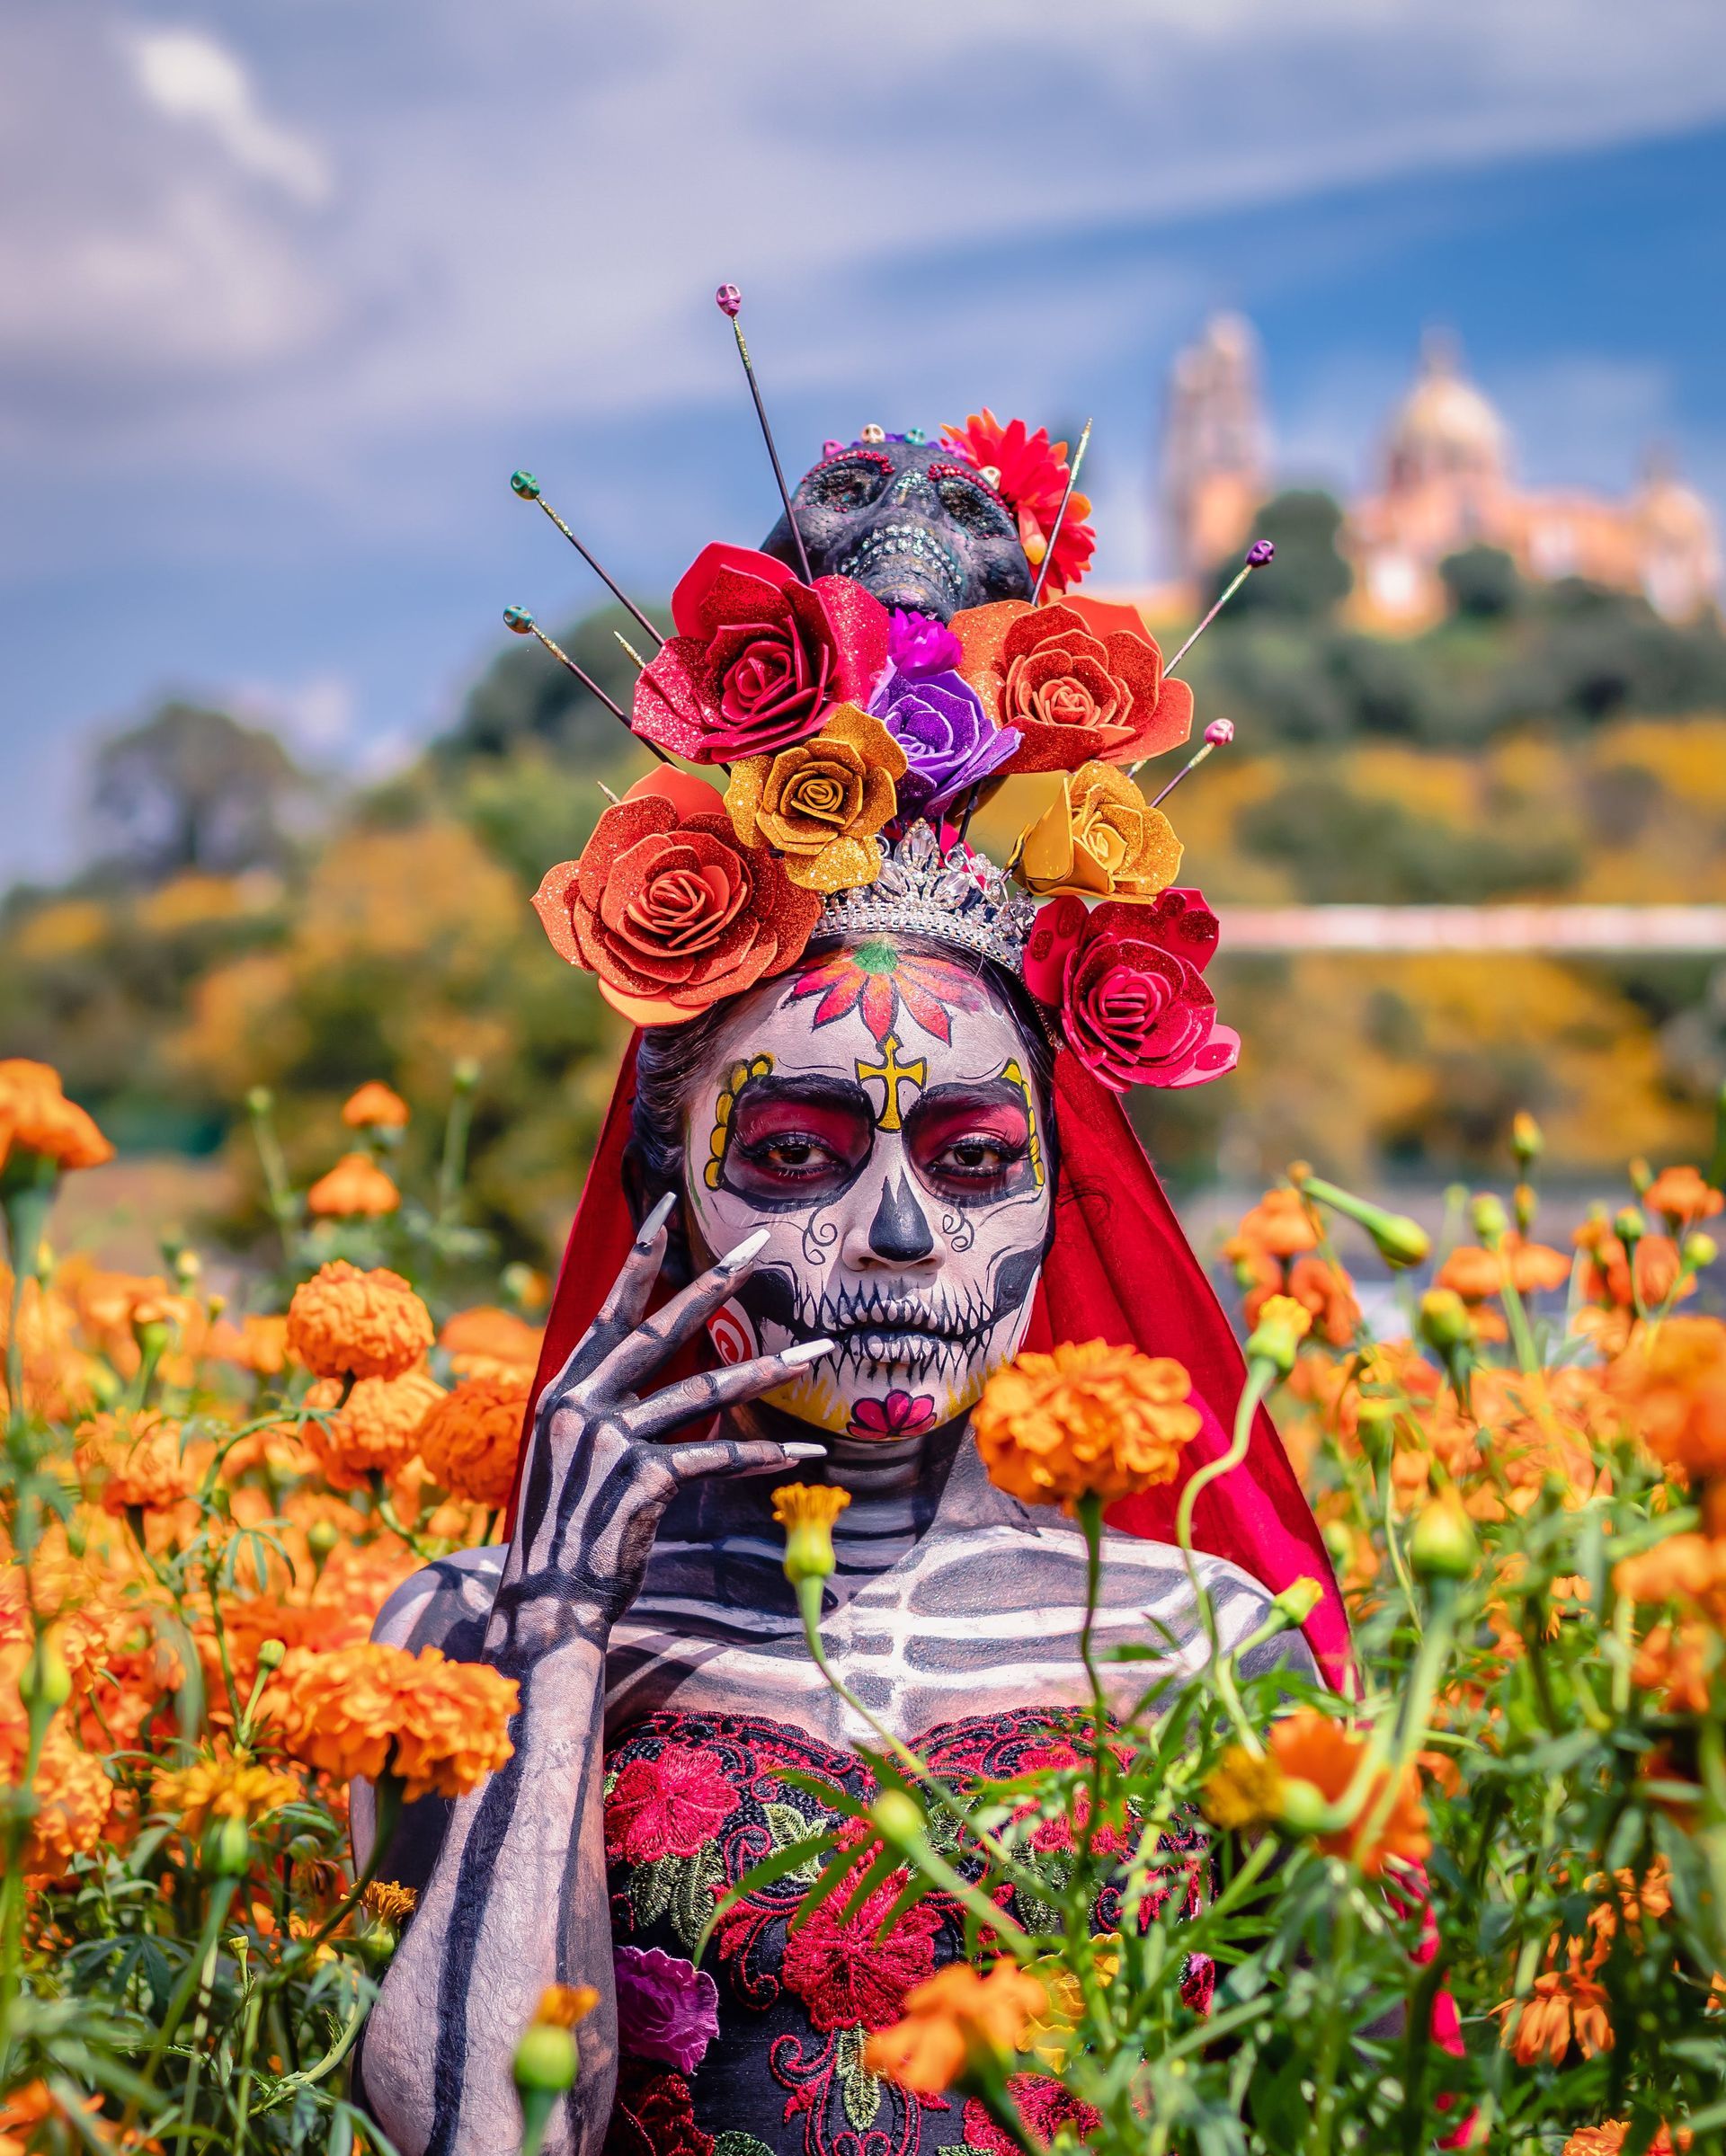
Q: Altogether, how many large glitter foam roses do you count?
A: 7